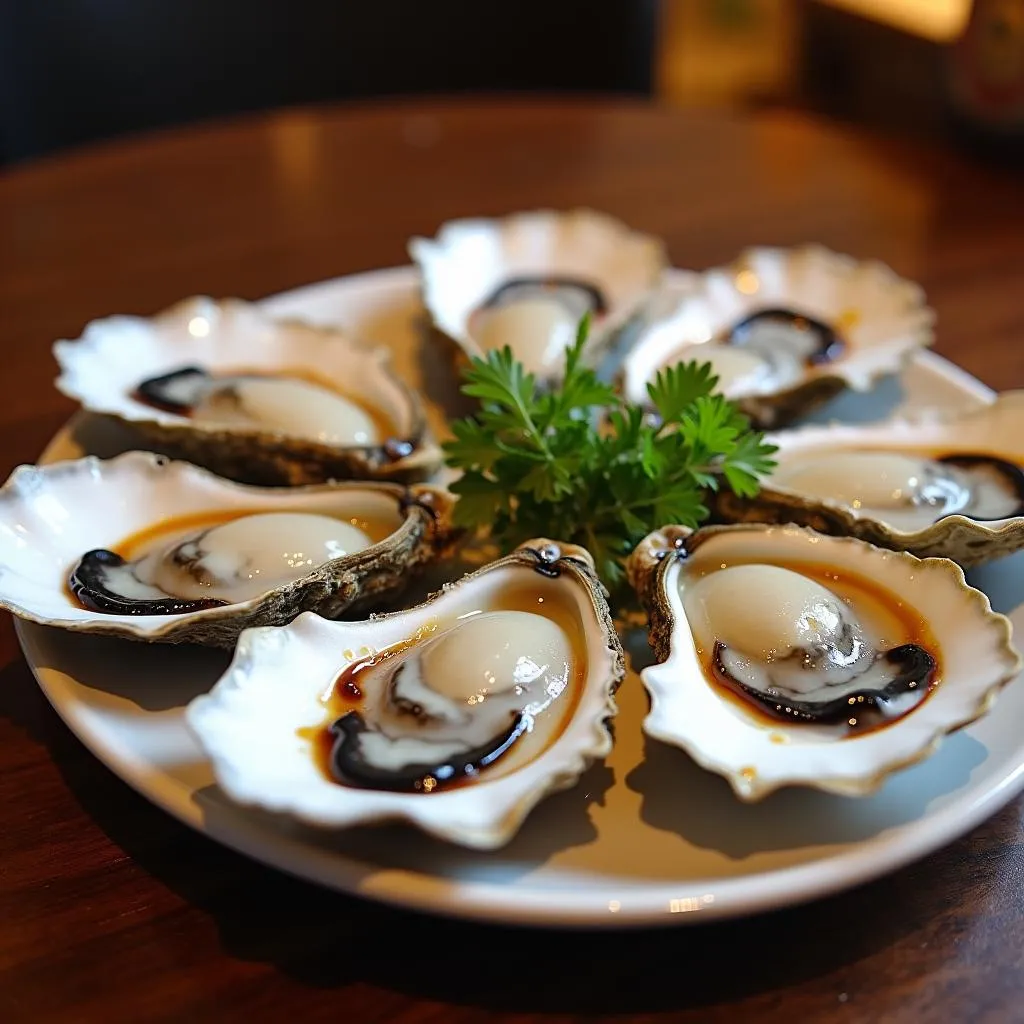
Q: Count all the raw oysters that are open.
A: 7